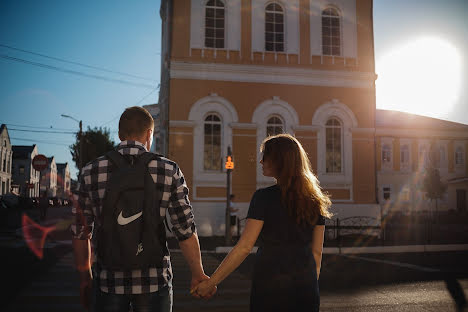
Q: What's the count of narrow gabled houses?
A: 4